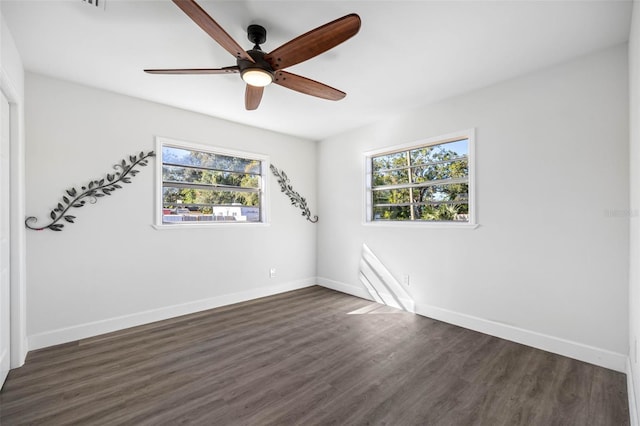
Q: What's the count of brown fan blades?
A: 5